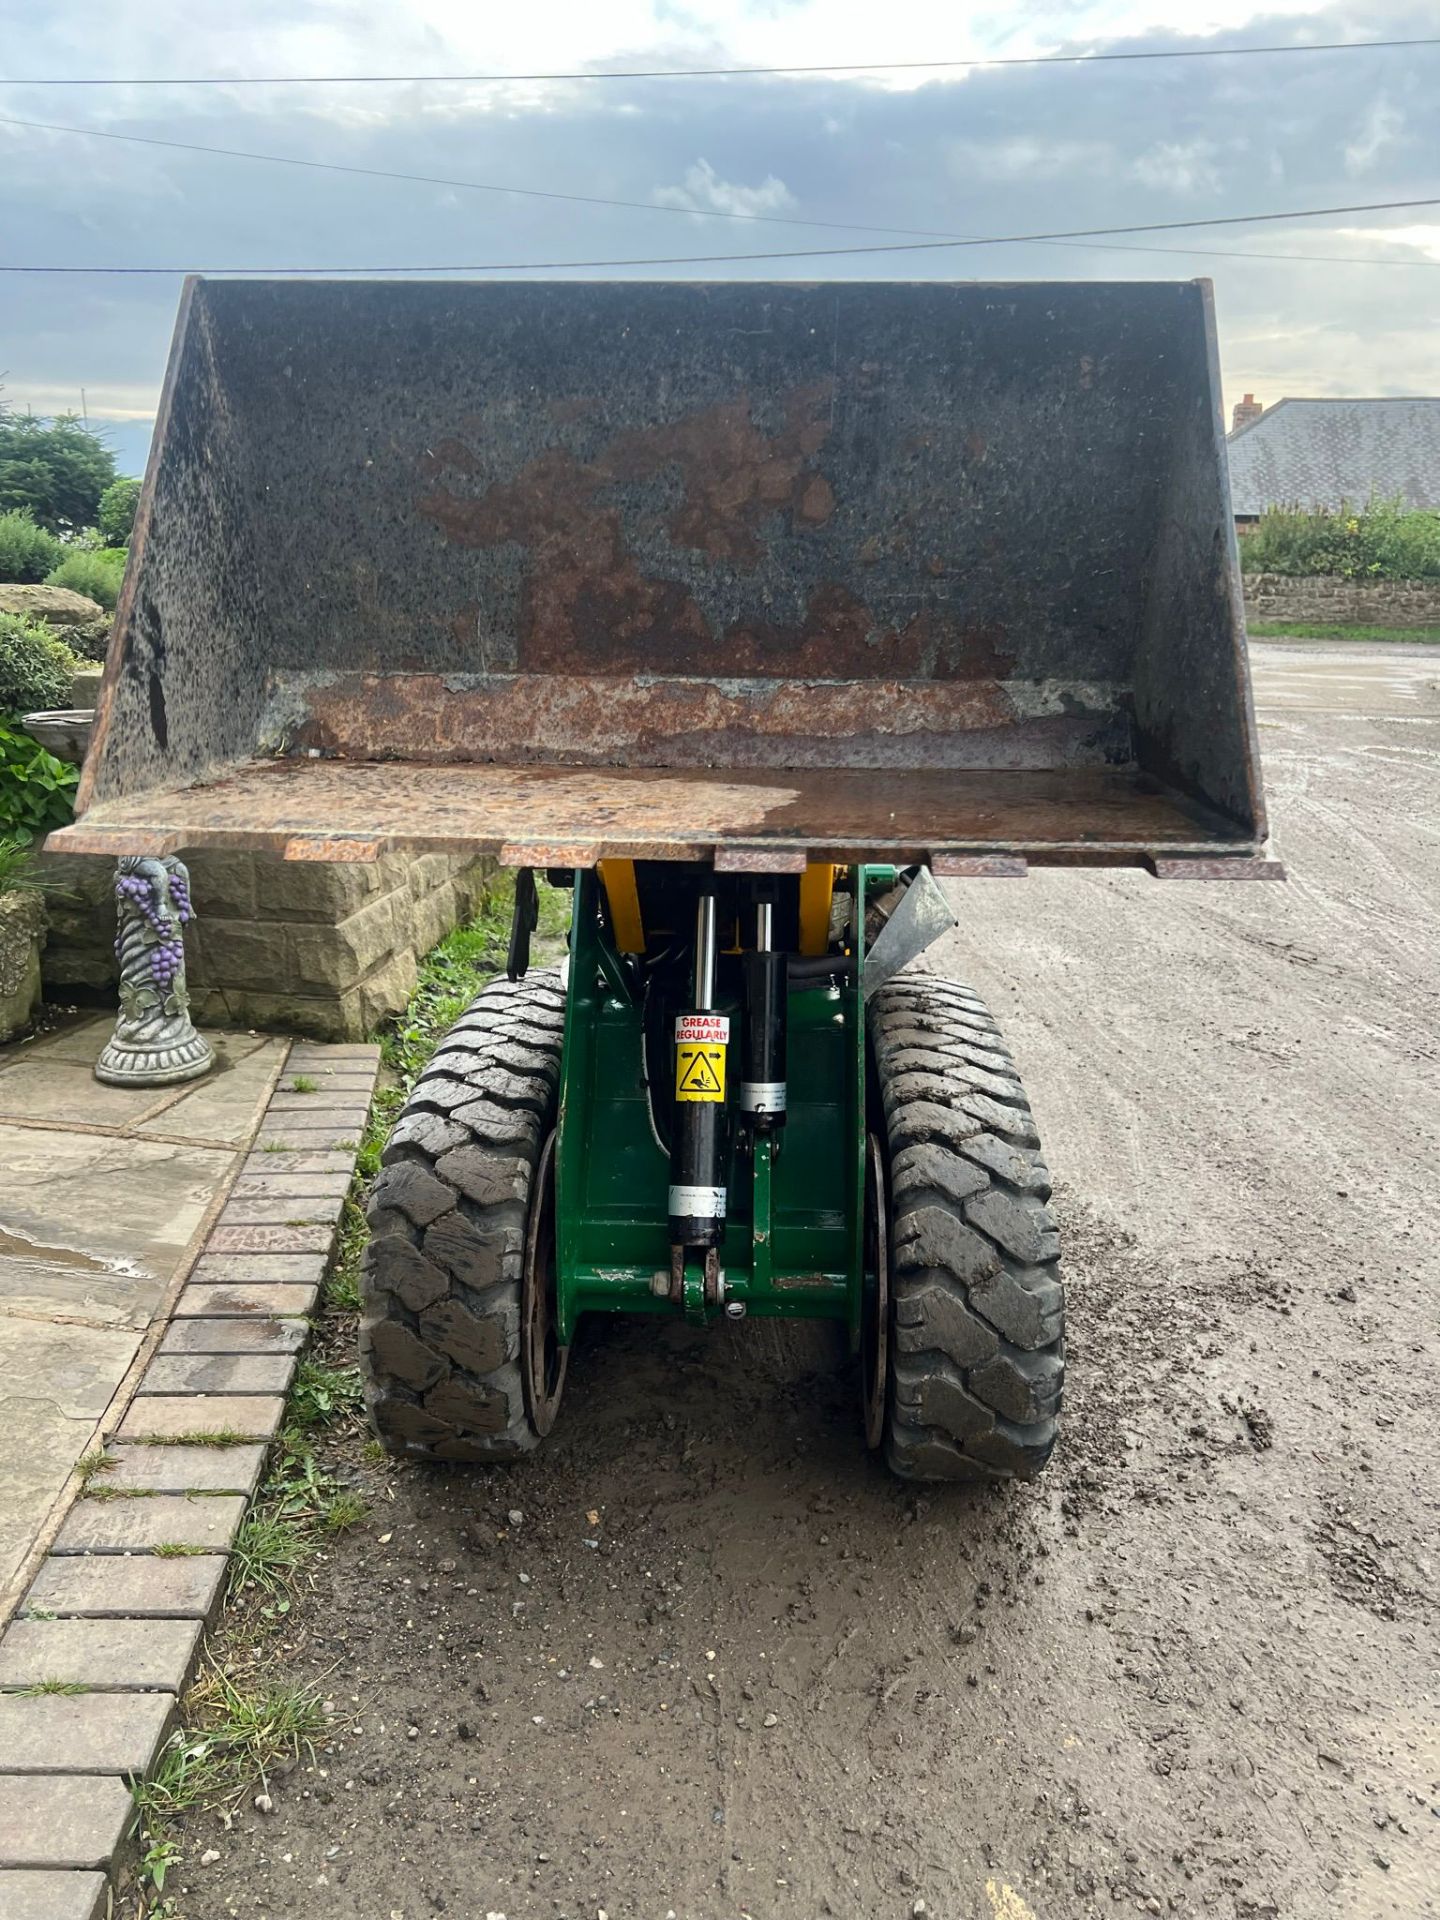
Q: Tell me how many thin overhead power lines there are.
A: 3